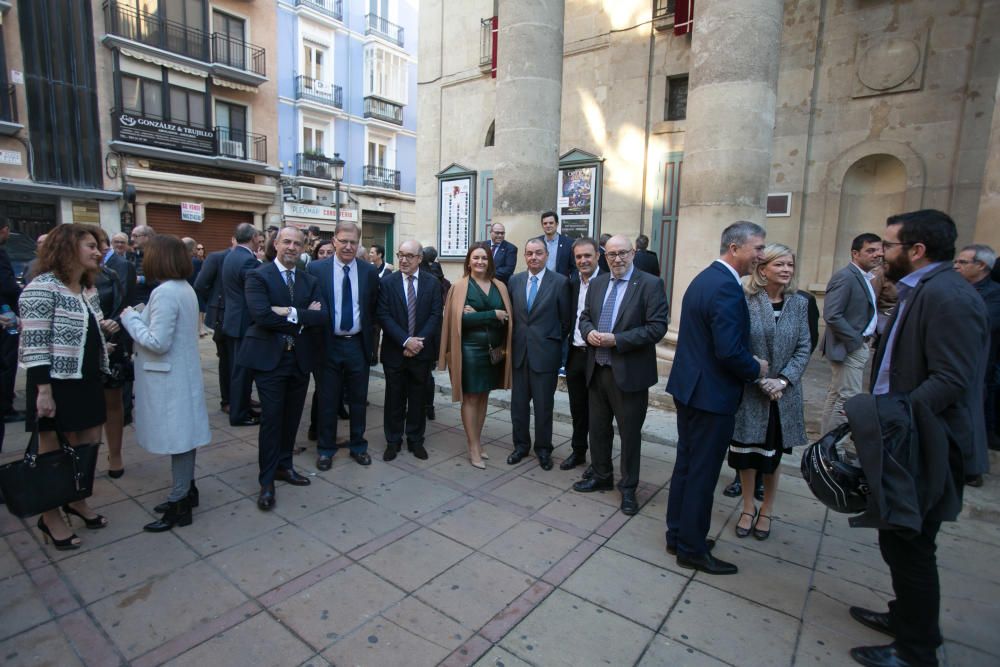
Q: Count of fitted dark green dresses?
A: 1